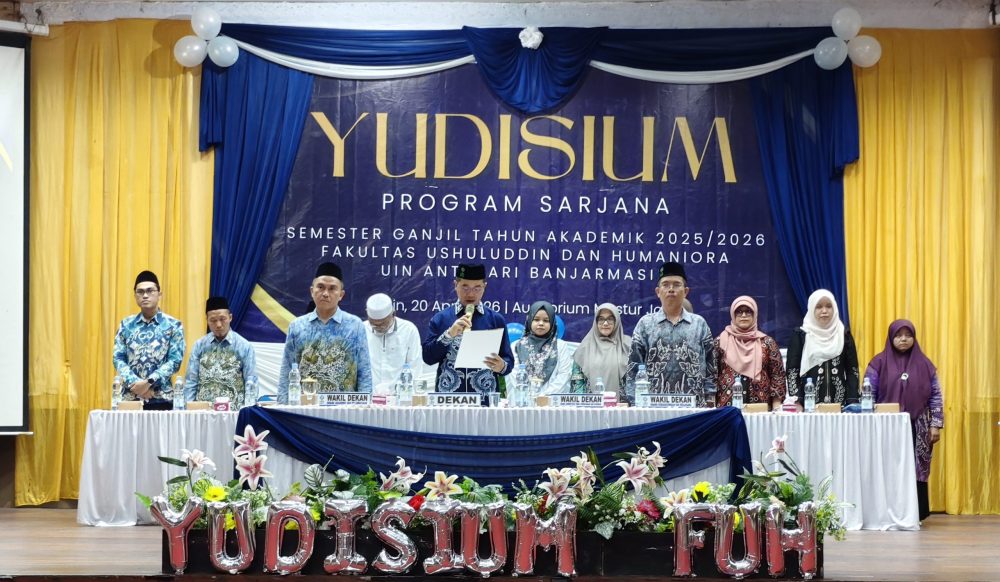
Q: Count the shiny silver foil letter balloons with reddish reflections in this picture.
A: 11